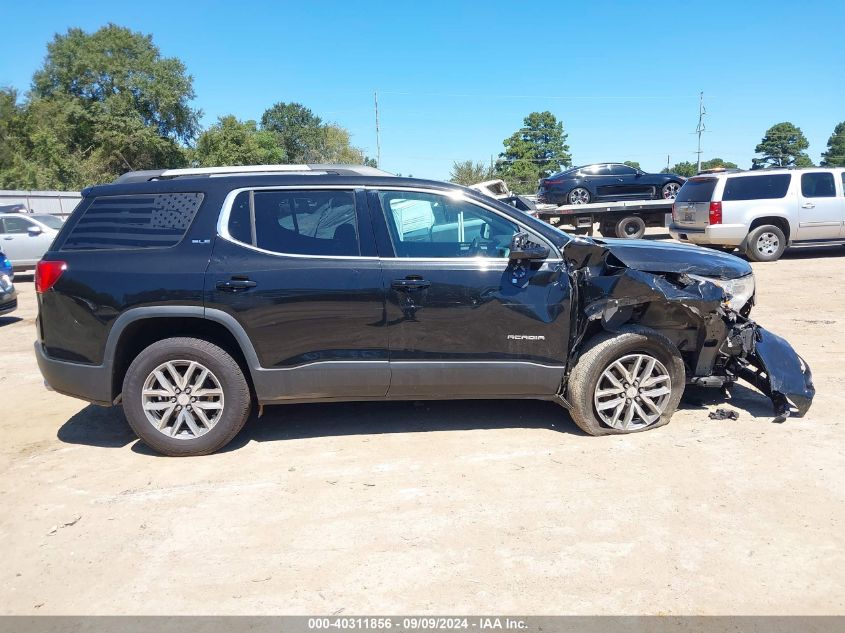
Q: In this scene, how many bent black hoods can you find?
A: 1